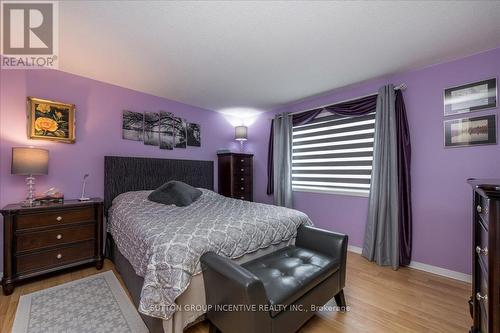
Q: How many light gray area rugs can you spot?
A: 1